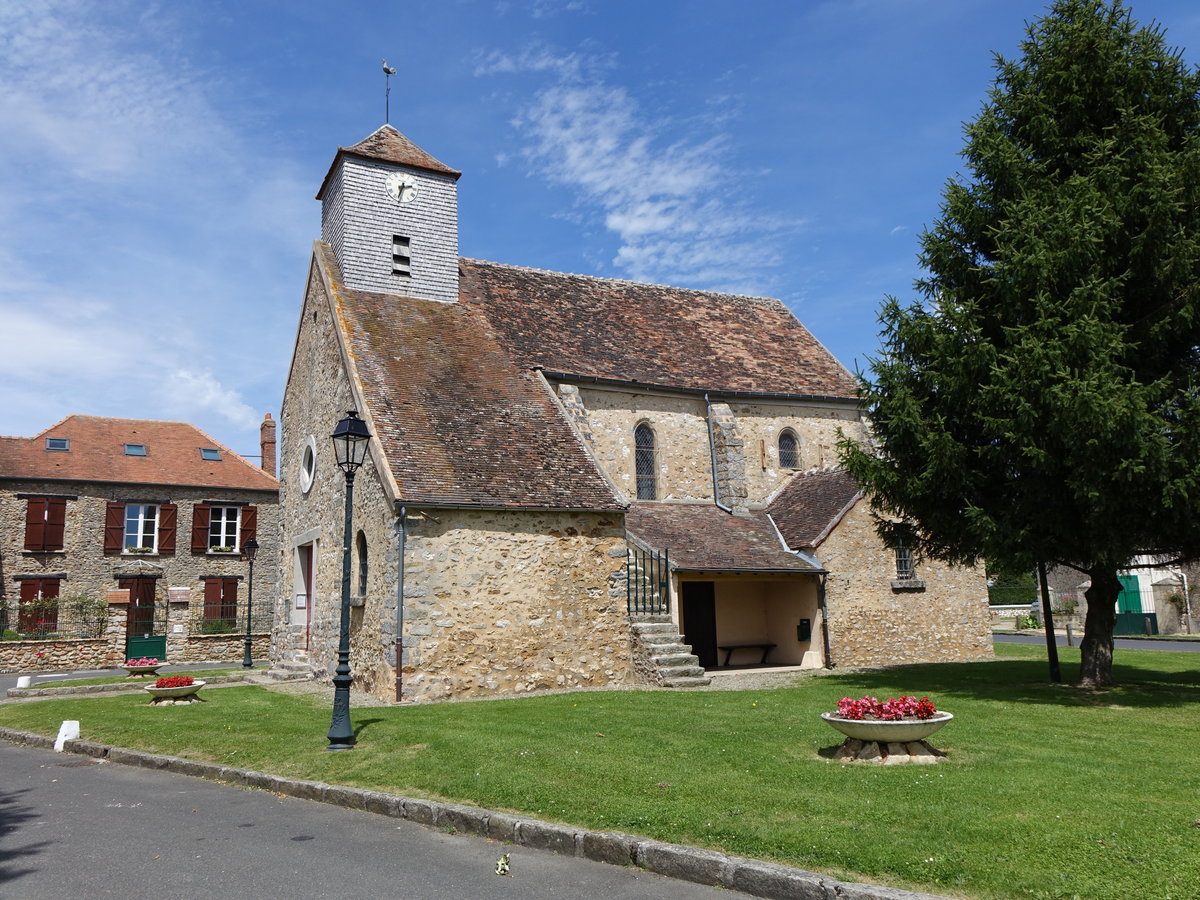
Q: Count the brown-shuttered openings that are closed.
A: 4